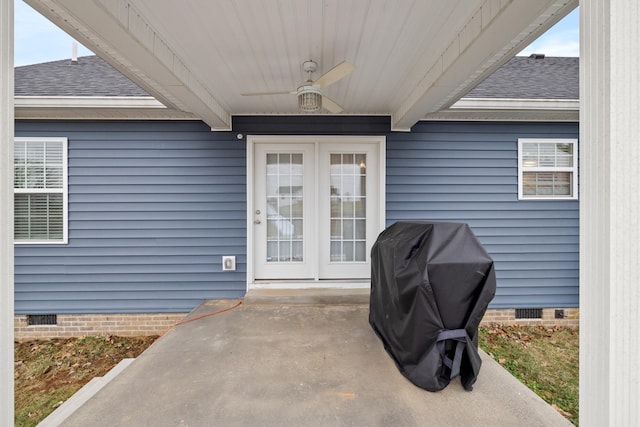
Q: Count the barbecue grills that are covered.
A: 1